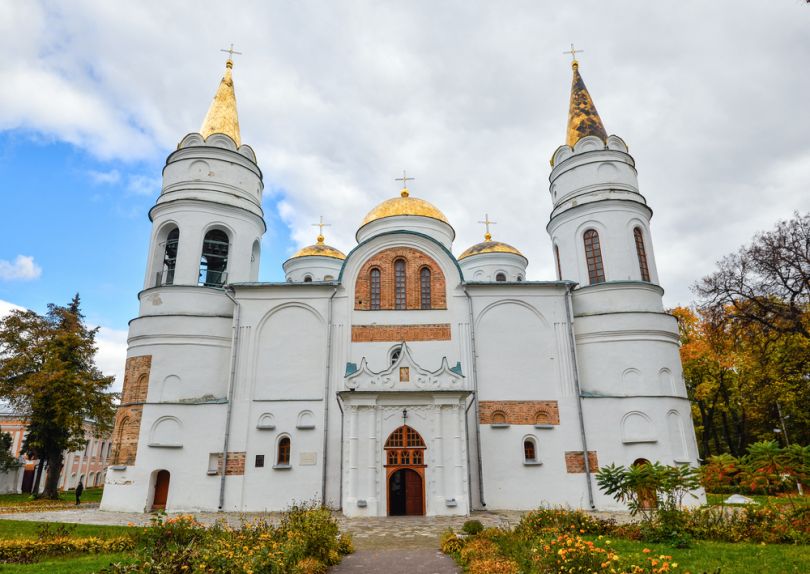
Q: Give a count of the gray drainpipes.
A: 6